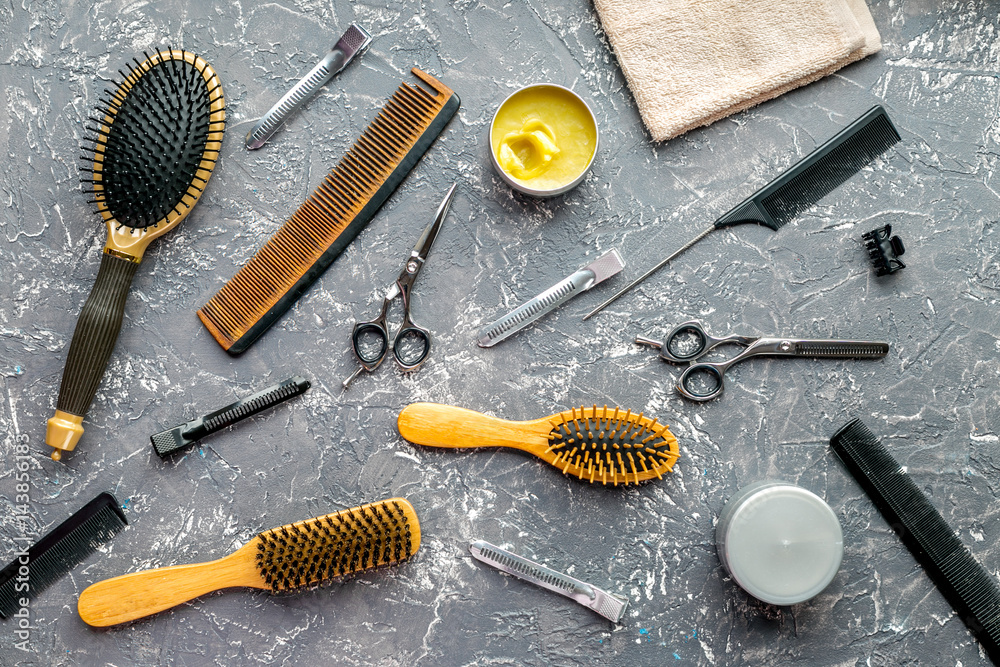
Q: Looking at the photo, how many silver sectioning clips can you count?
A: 3